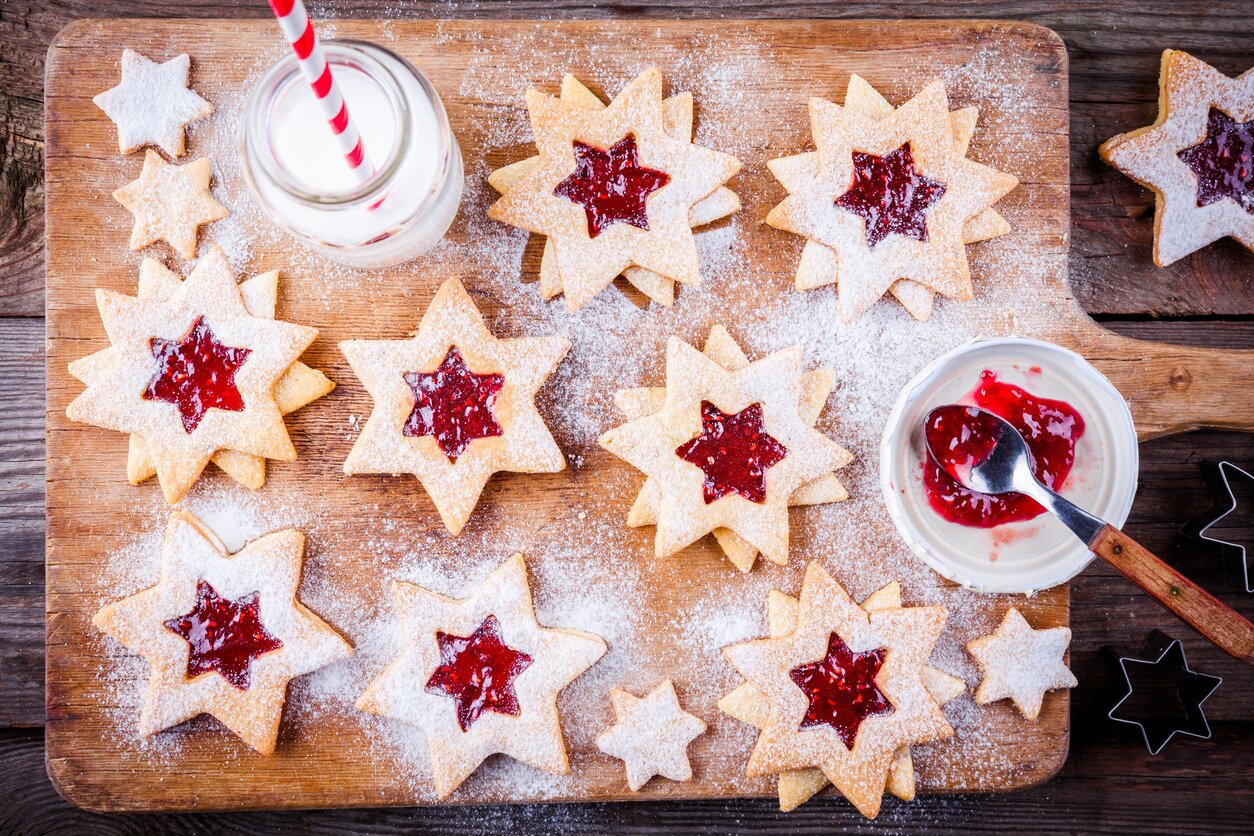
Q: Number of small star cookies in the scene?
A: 4